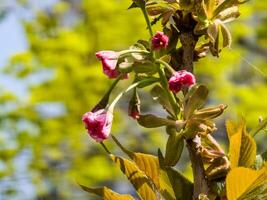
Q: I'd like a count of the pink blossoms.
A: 4